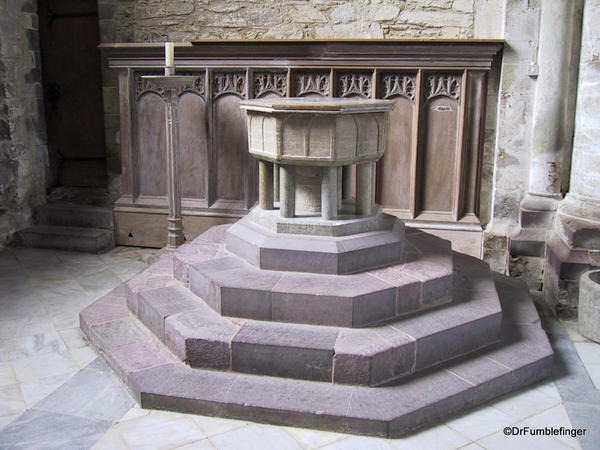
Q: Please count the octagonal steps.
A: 4